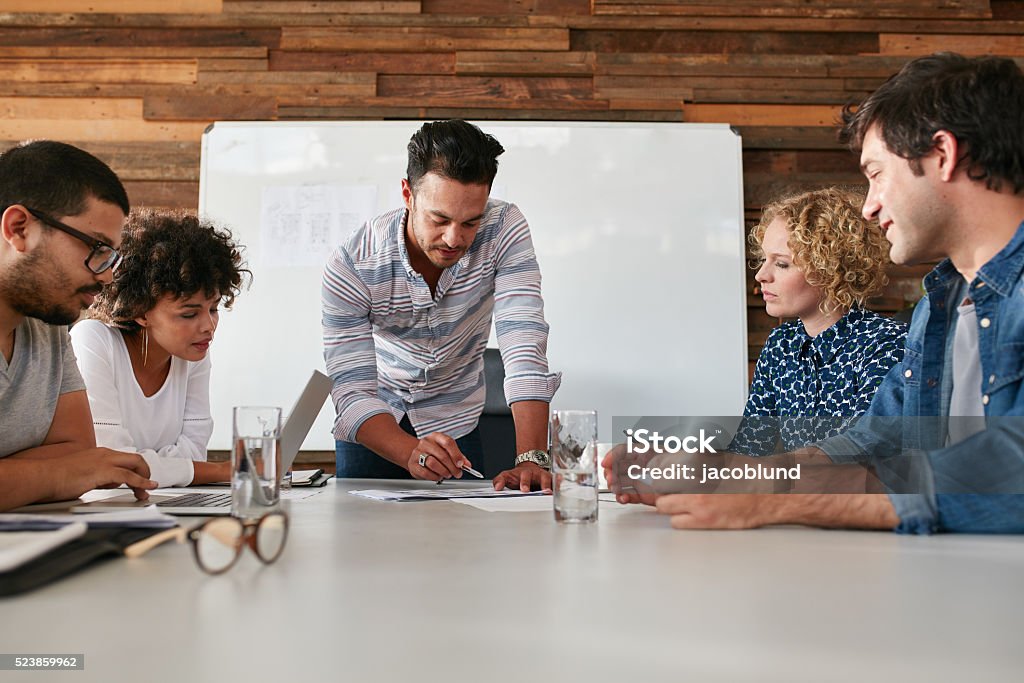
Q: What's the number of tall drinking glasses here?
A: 2